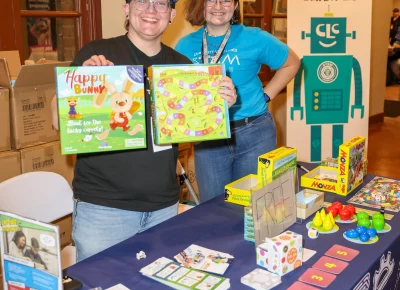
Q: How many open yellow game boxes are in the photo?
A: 2